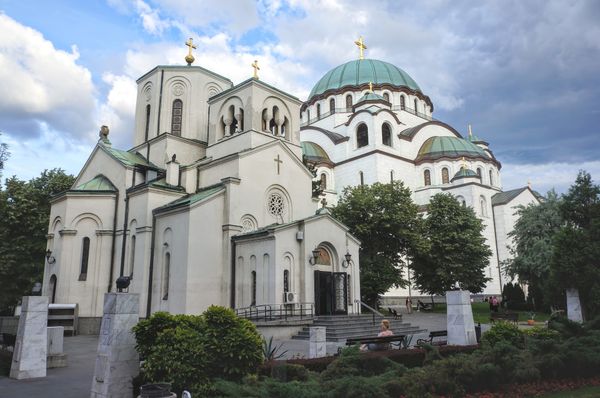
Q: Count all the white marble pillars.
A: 5